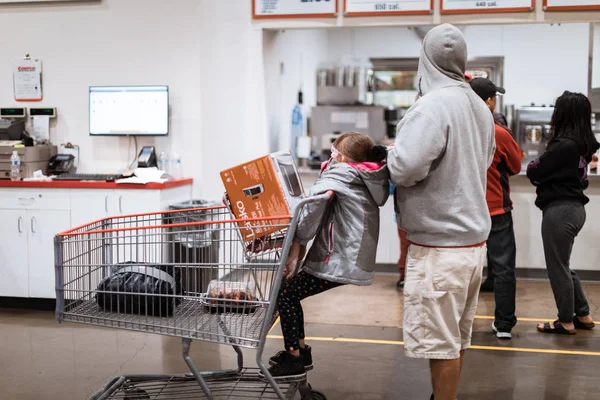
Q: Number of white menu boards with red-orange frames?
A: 4